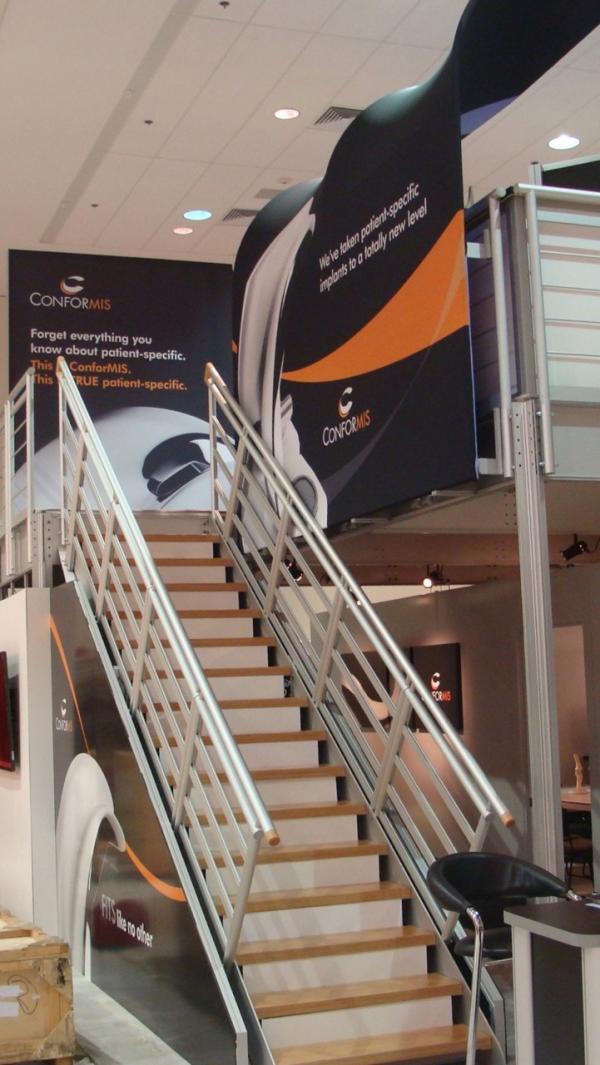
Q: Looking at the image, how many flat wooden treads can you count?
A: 15